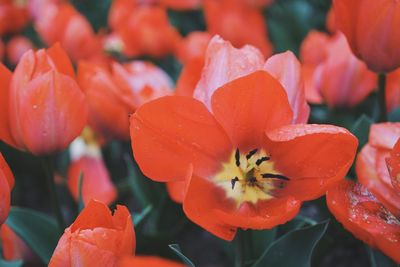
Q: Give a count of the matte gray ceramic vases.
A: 0